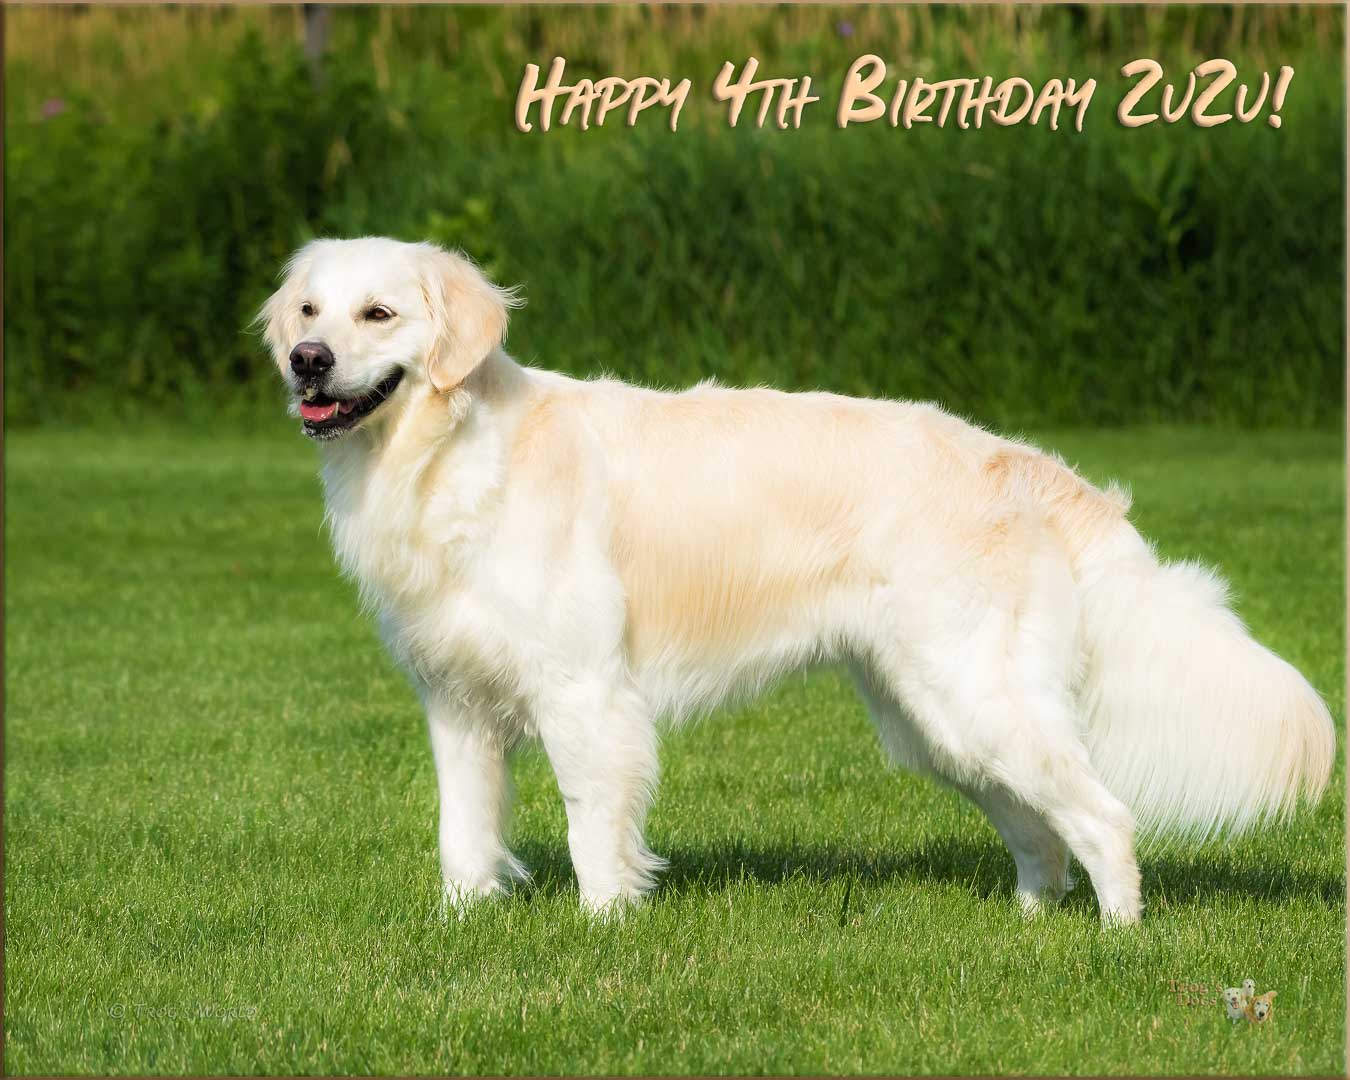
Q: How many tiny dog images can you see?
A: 3